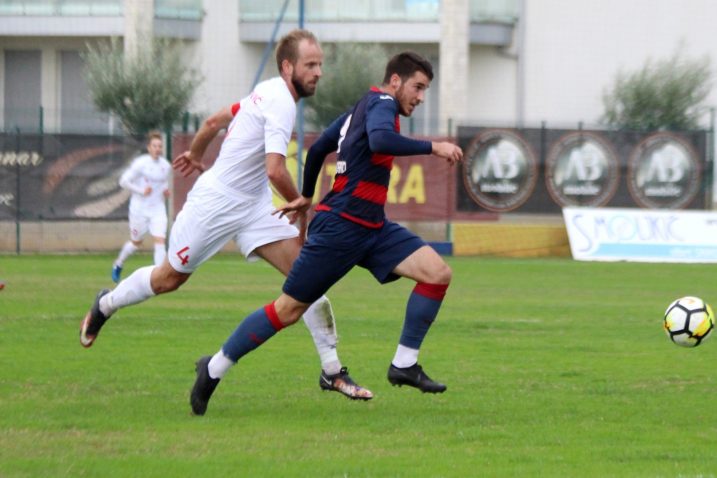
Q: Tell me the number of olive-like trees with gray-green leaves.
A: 3